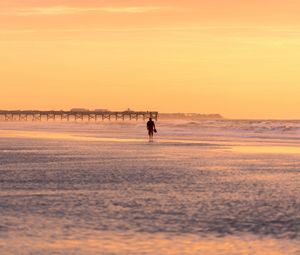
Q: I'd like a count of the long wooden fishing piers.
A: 1